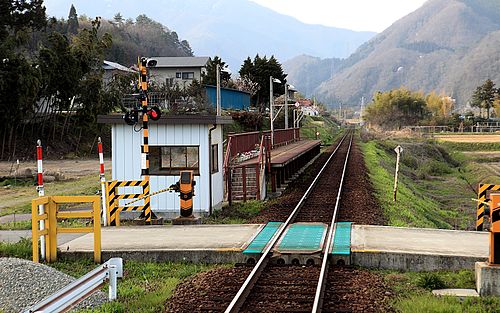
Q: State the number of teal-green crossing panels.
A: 3